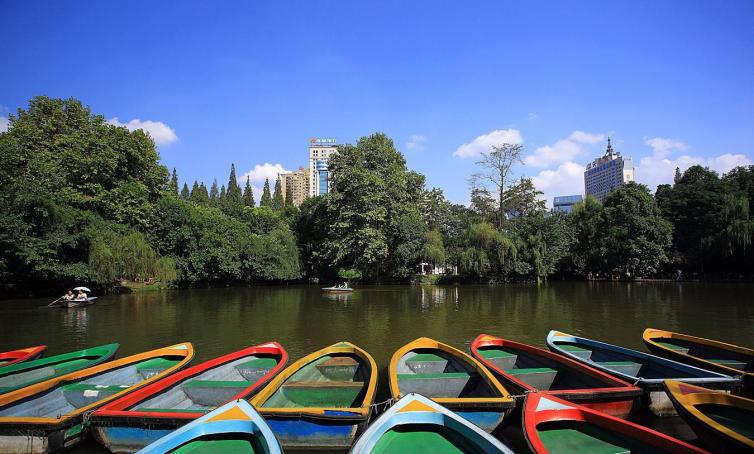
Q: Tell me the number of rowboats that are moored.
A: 13